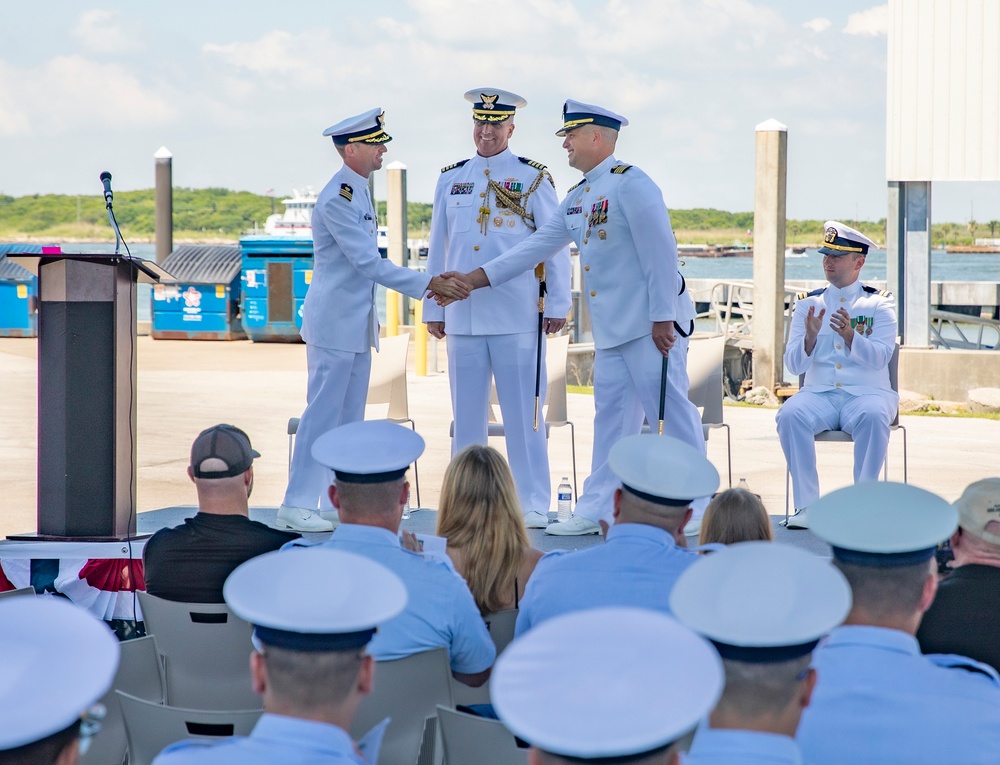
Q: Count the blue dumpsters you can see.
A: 3